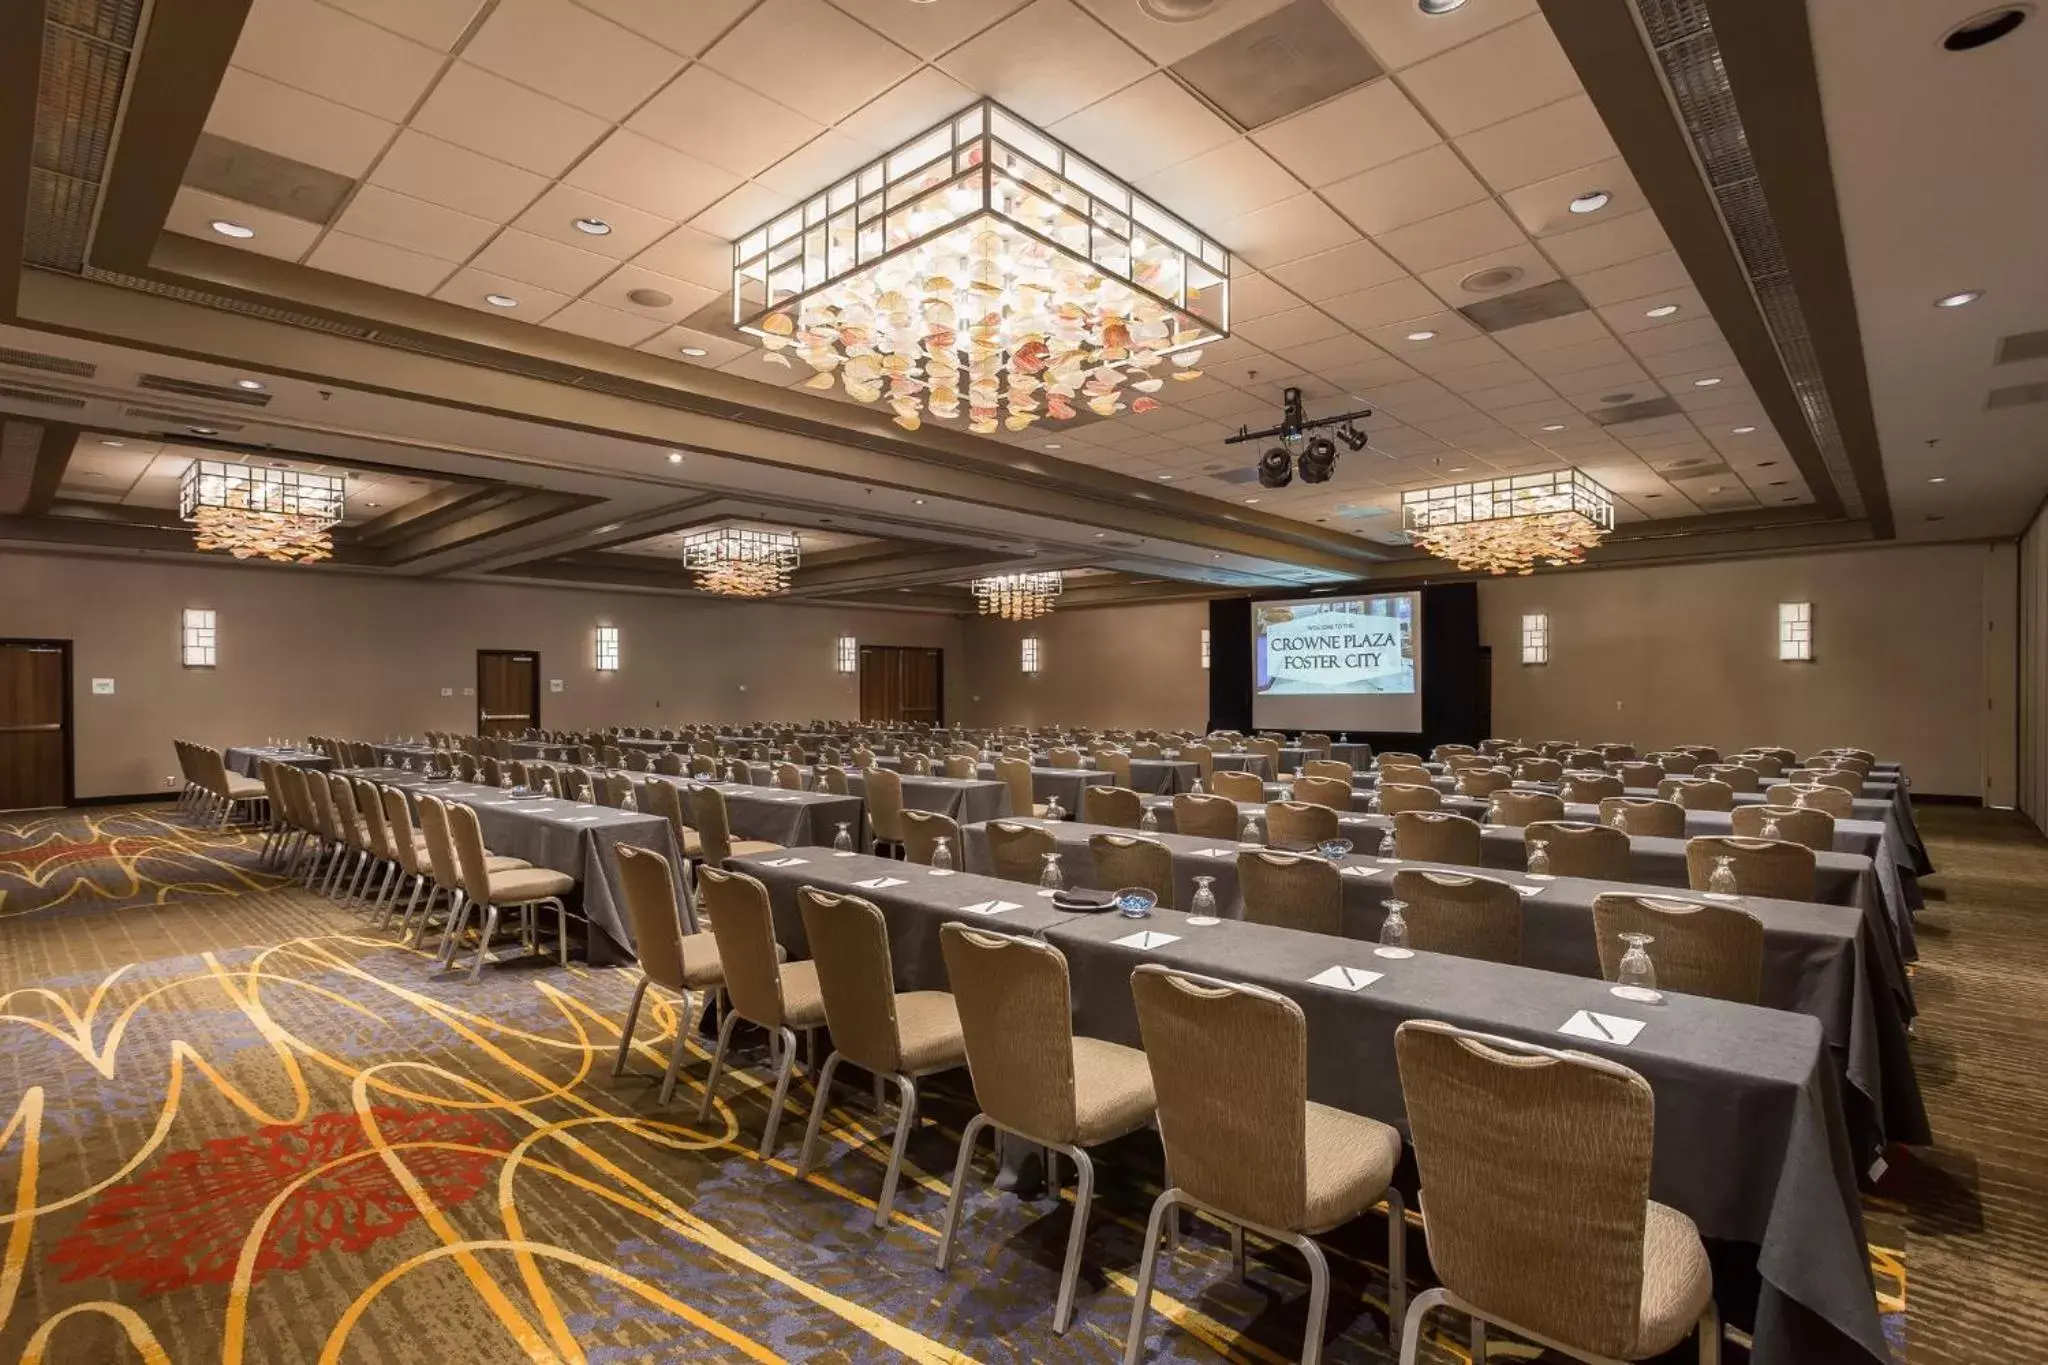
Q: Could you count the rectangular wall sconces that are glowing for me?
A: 7